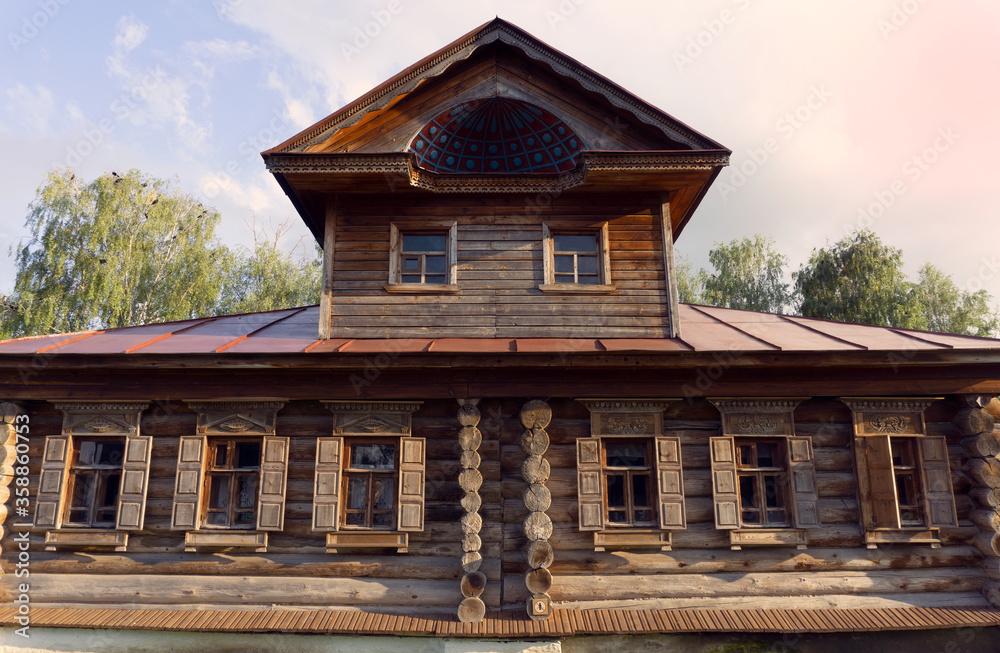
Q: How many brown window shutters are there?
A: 12